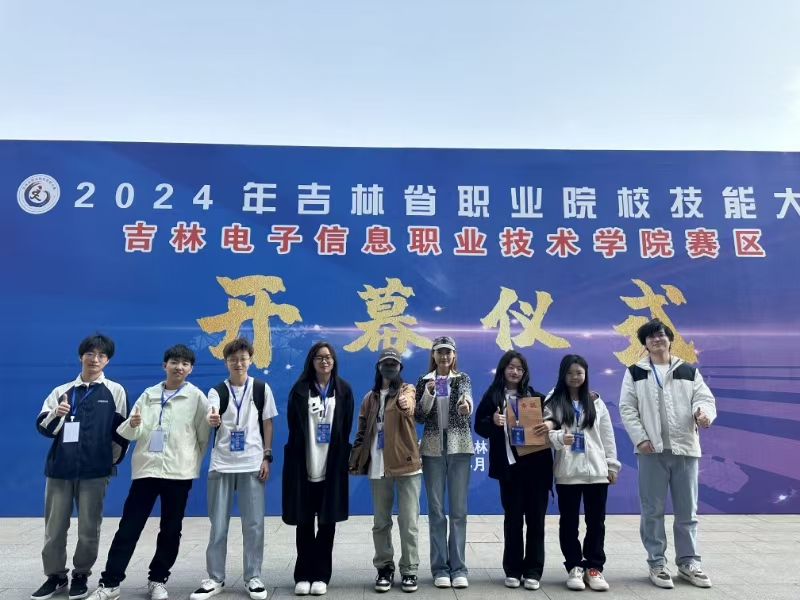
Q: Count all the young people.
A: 9